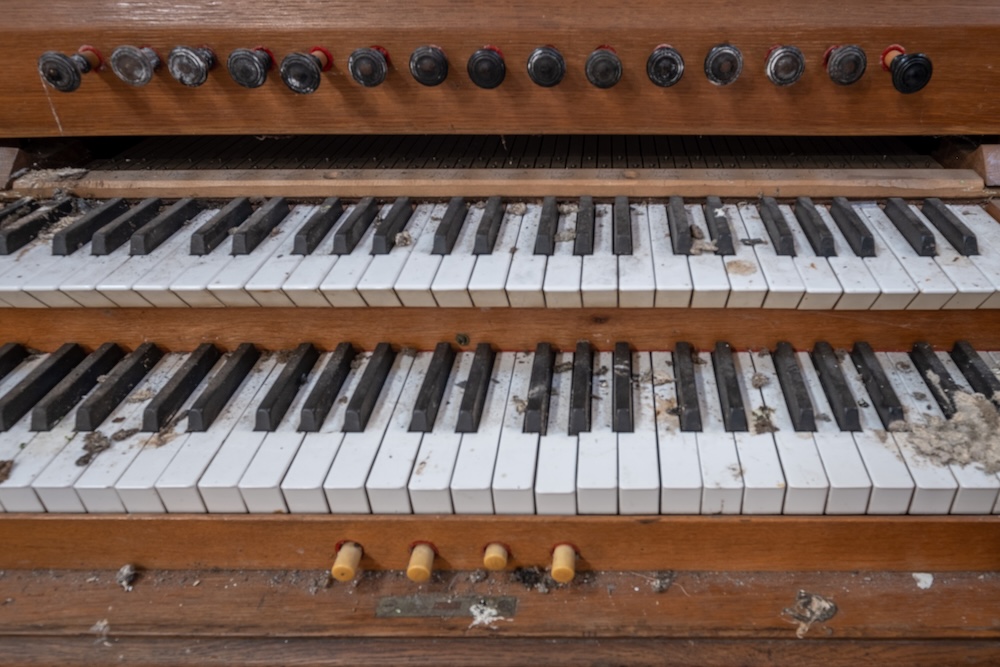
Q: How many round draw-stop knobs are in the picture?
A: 15